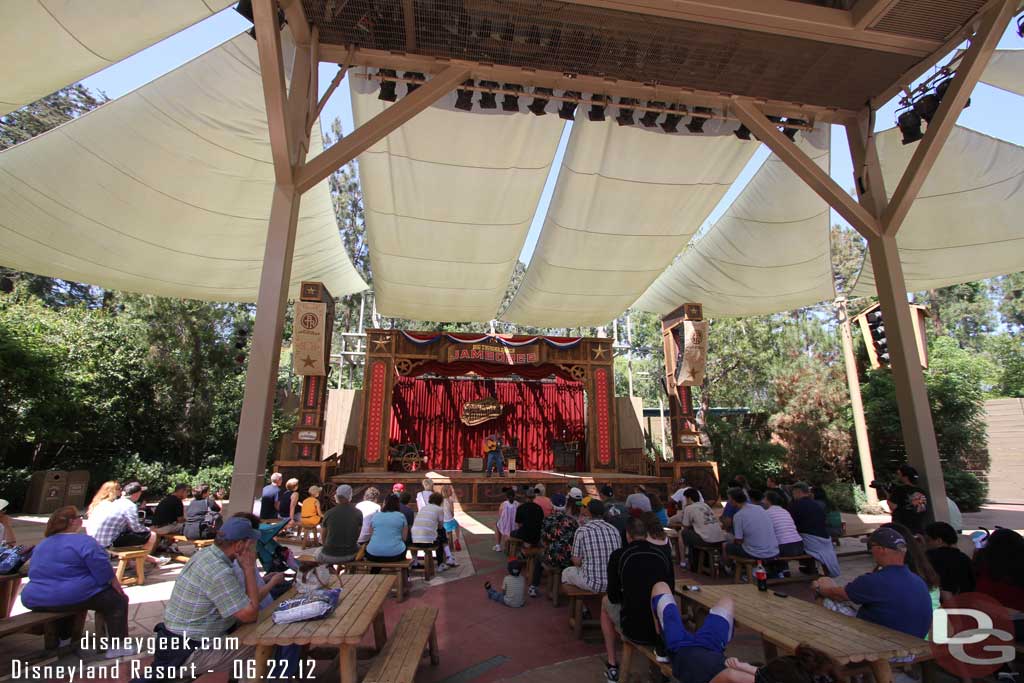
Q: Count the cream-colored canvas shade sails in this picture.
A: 7